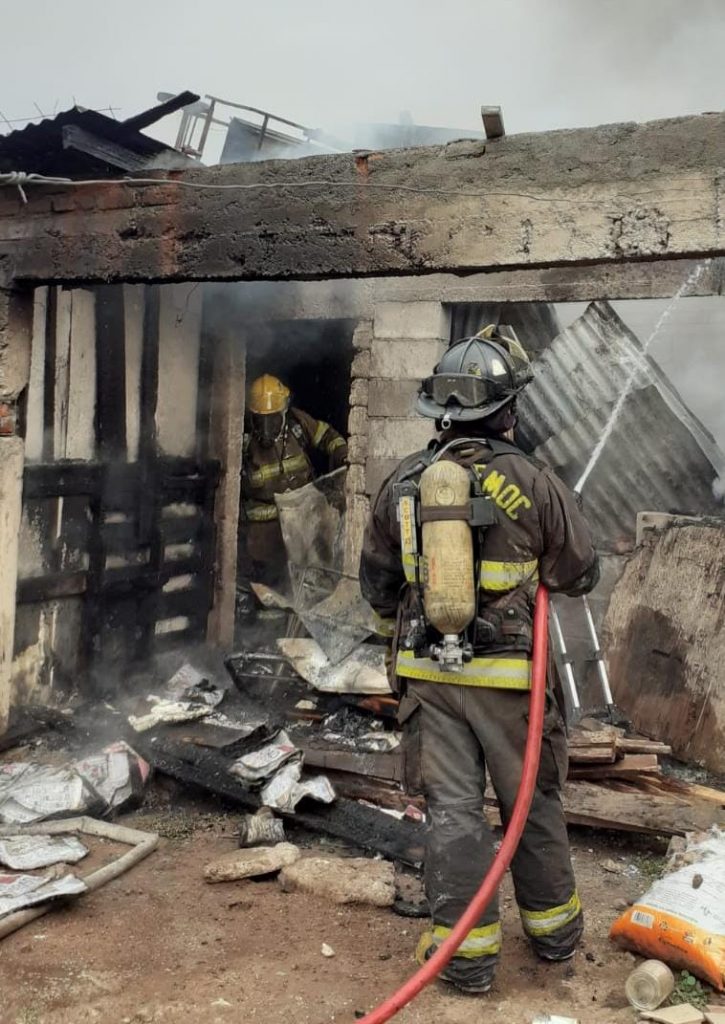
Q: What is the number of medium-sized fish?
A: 0